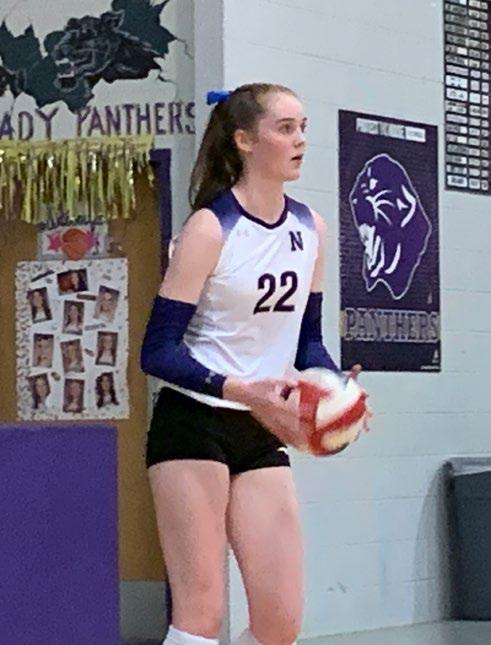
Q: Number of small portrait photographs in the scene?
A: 10